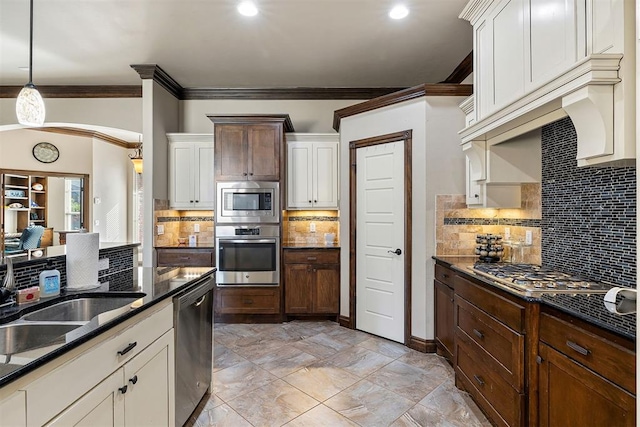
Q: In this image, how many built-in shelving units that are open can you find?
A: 1